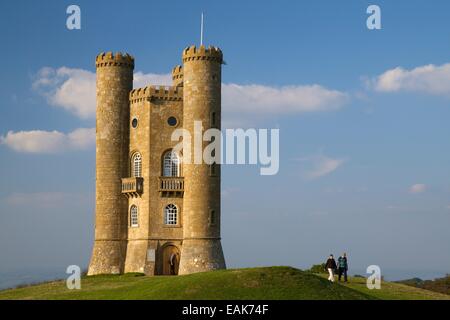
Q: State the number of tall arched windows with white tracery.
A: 4